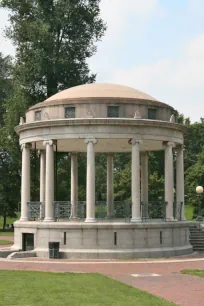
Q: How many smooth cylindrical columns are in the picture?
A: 10